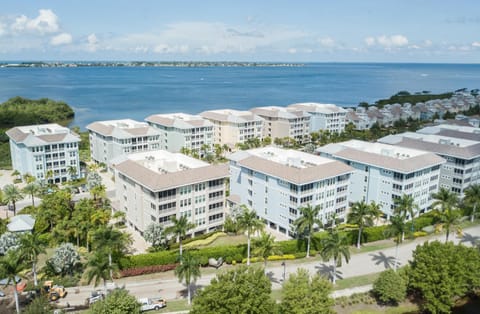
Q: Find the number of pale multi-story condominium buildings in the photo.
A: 11